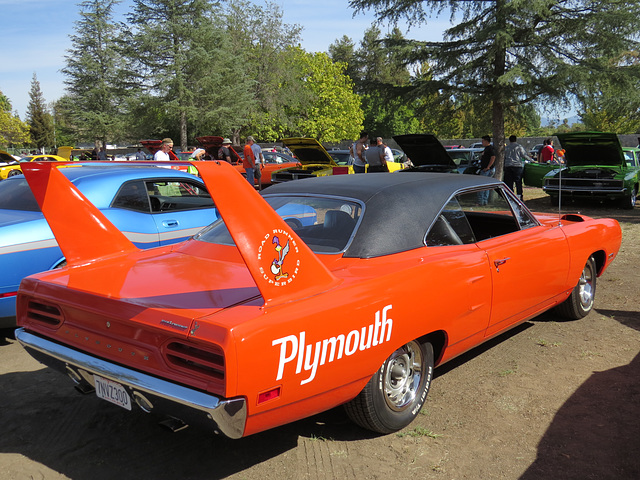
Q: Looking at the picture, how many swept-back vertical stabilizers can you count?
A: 2